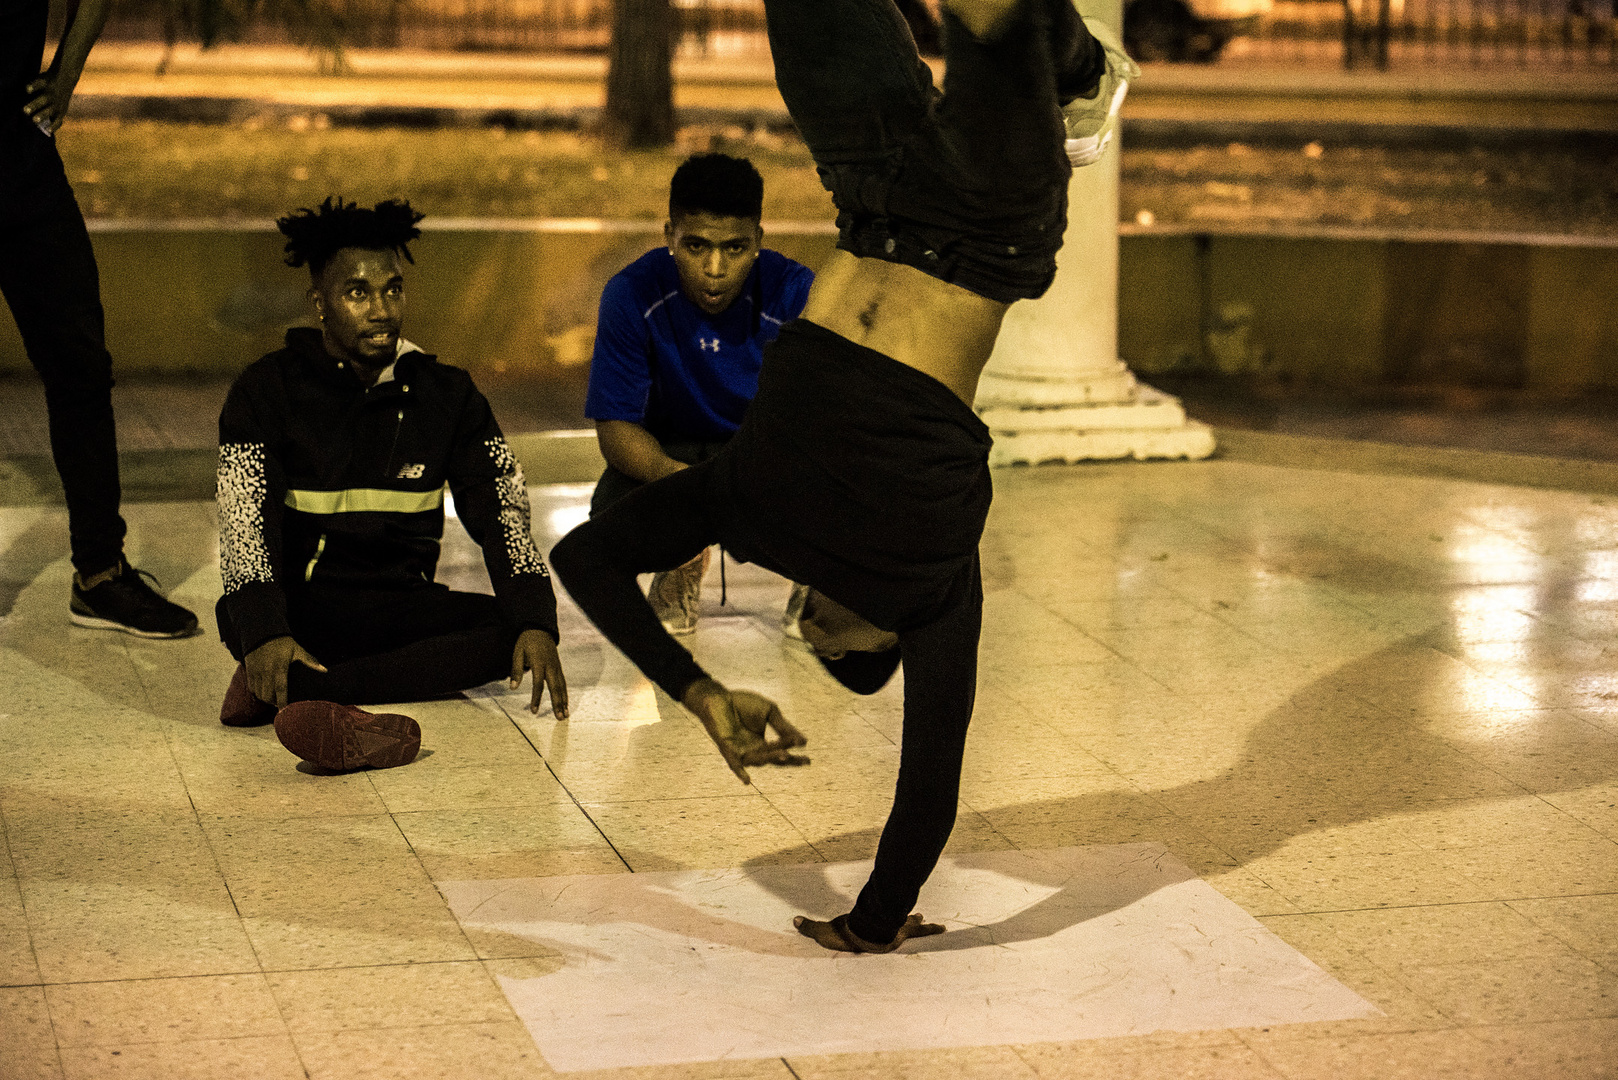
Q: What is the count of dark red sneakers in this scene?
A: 2